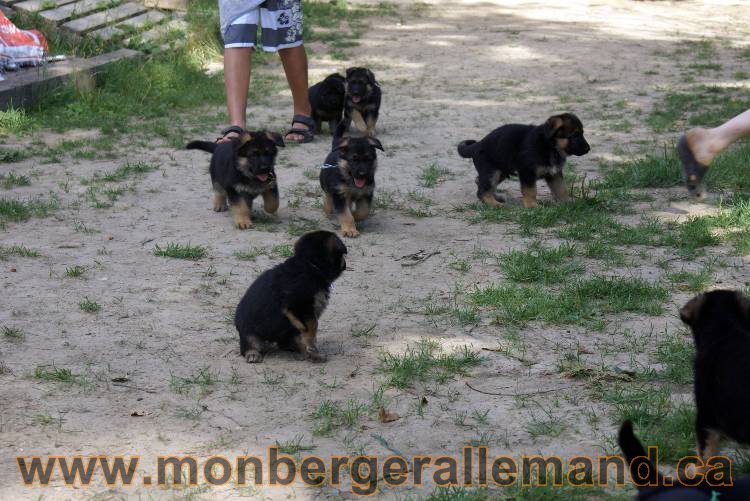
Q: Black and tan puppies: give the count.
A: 8